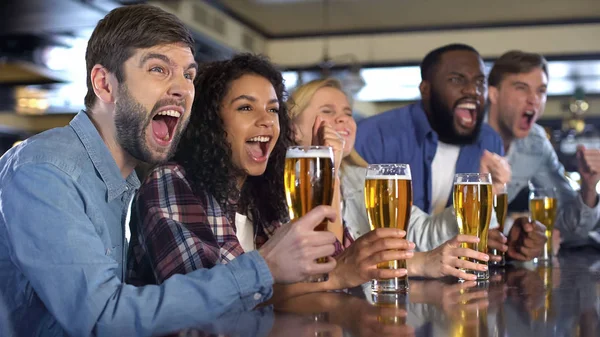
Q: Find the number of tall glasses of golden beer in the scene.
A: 5